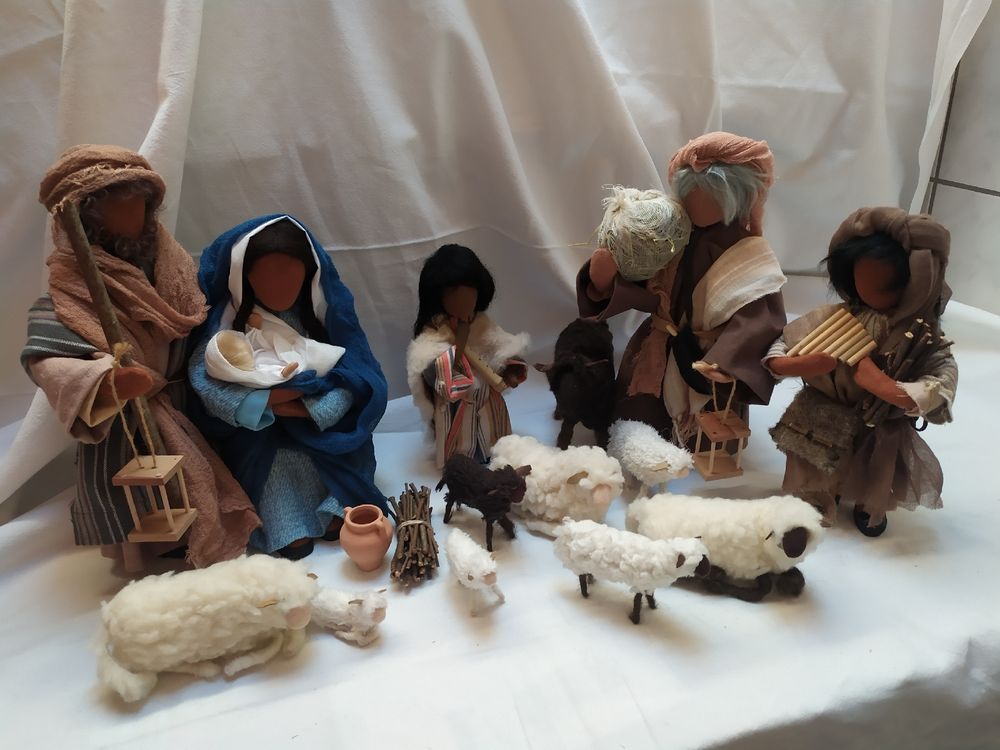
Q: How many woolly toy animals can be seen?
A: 9